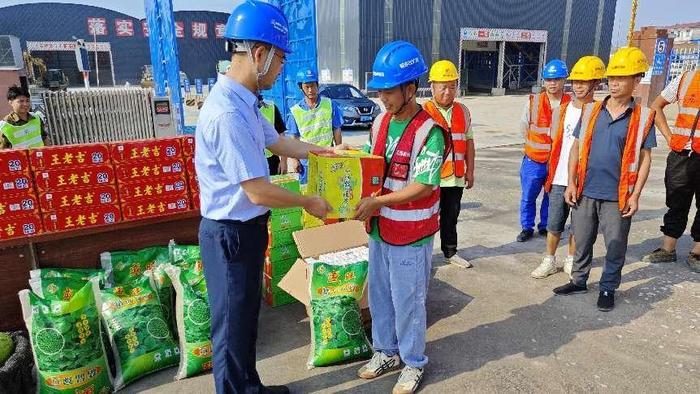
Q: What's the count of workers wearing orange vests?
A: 5